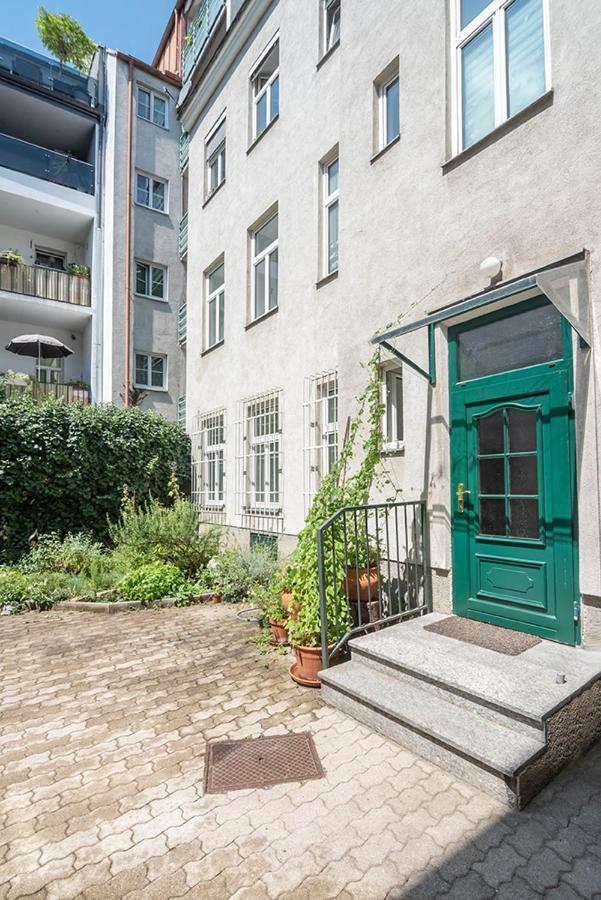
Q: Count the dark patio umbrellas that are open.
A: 1